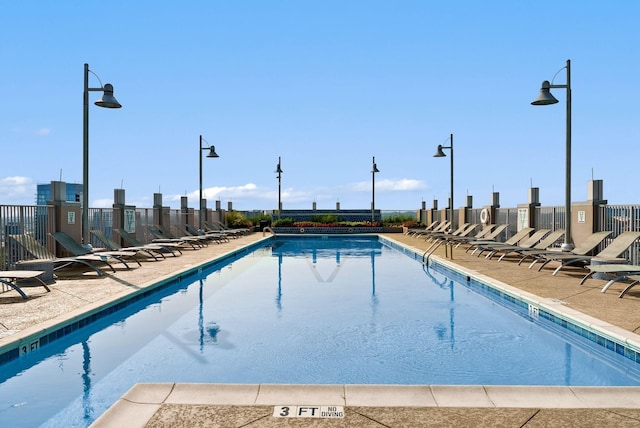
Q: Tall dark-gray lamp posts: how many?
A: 6